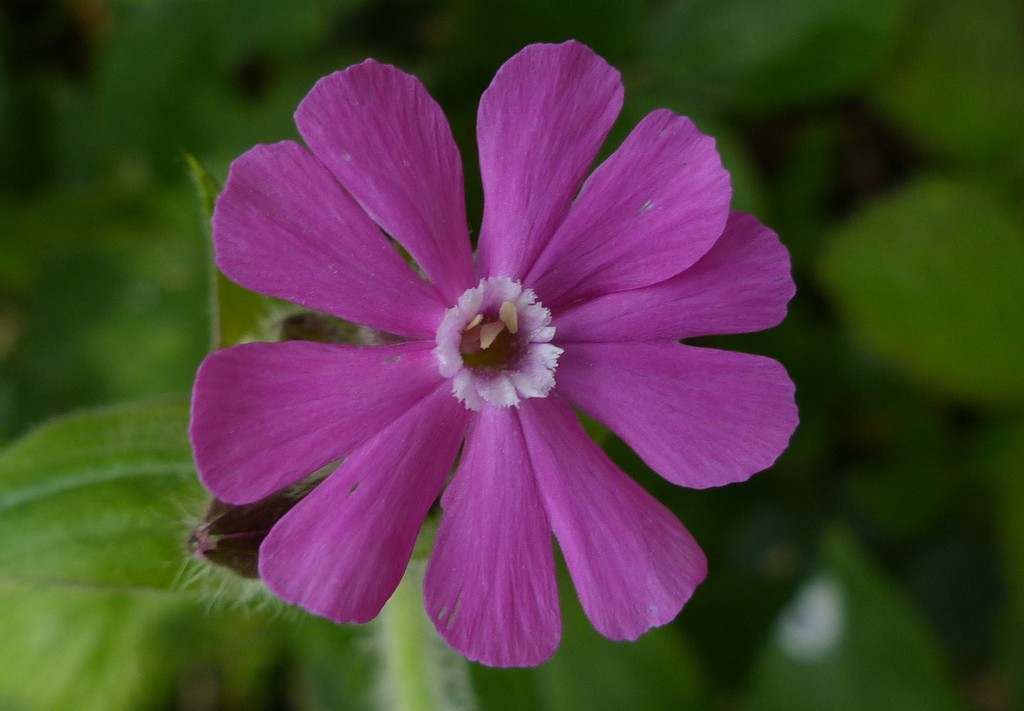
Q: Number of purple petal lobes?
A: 10